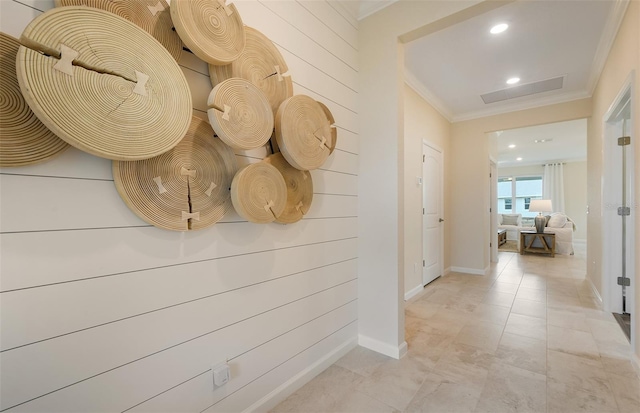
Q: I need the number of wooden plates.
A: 11